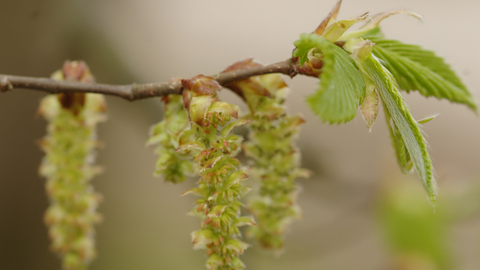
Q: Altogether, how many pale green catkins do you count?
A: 4